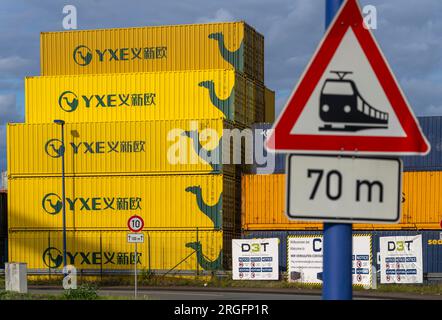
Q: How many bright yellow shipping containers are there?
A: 5